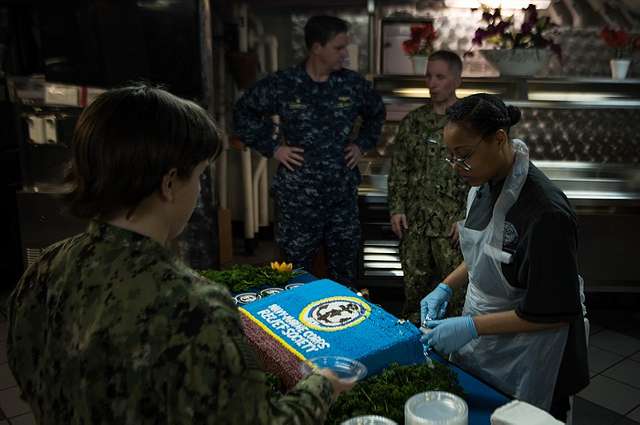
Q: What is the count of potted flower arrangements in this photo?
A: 3